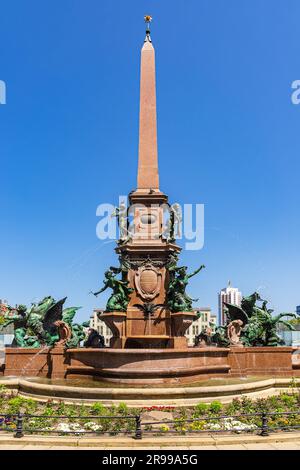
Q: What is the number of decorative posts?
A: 3